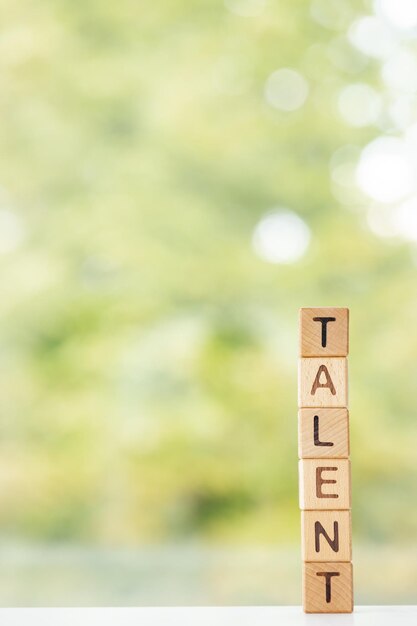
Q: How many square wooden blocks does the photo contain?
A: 6